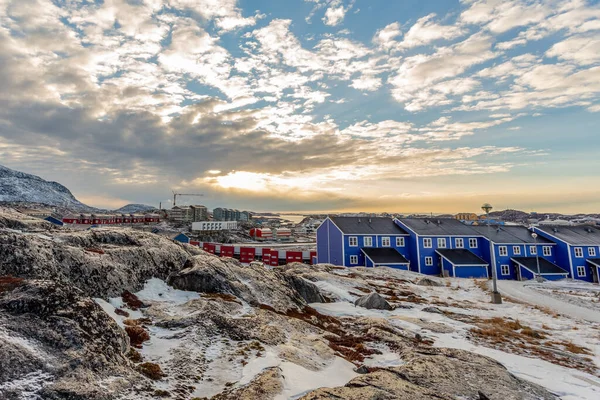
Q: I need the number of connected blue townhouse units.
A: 4